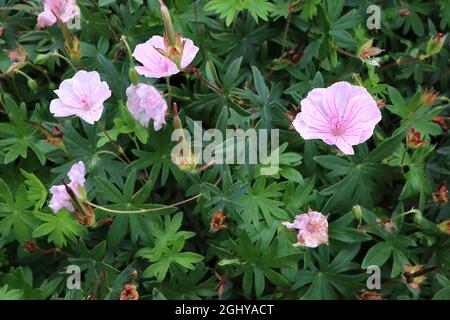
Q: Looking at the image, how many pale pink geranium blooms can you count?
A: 7